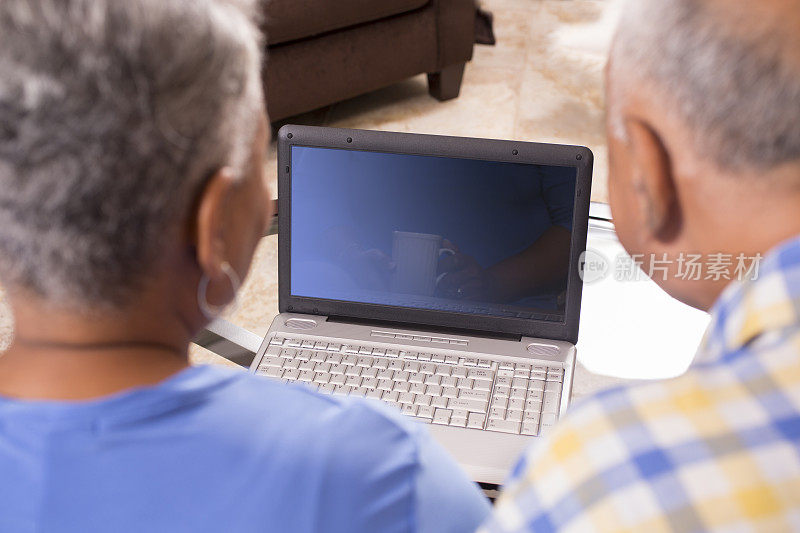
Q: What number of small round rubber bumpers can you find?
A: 4